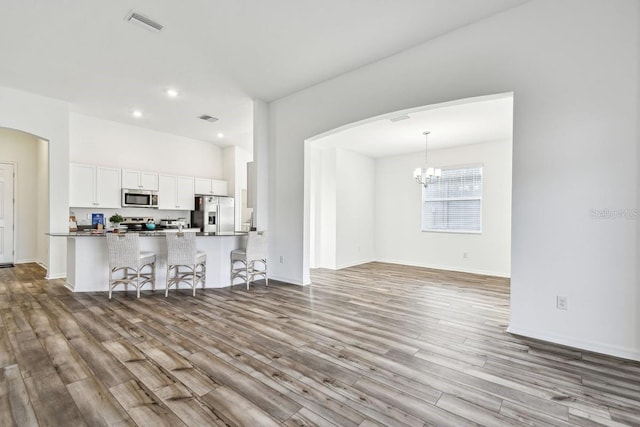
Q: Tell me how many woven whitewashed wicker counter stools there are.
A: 3